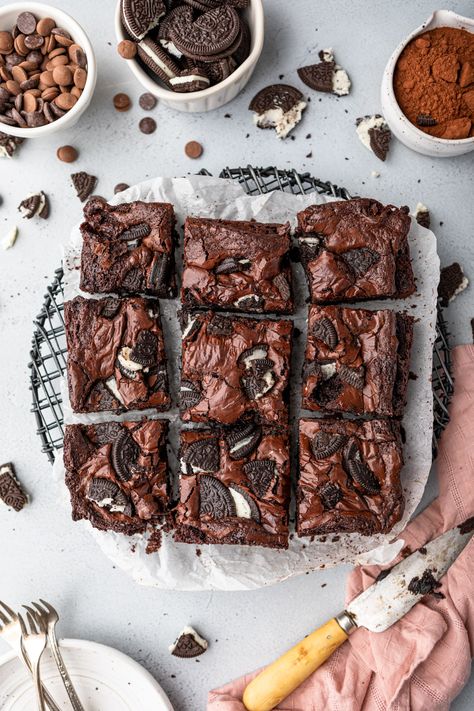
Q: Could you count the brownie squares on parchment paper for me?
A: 9